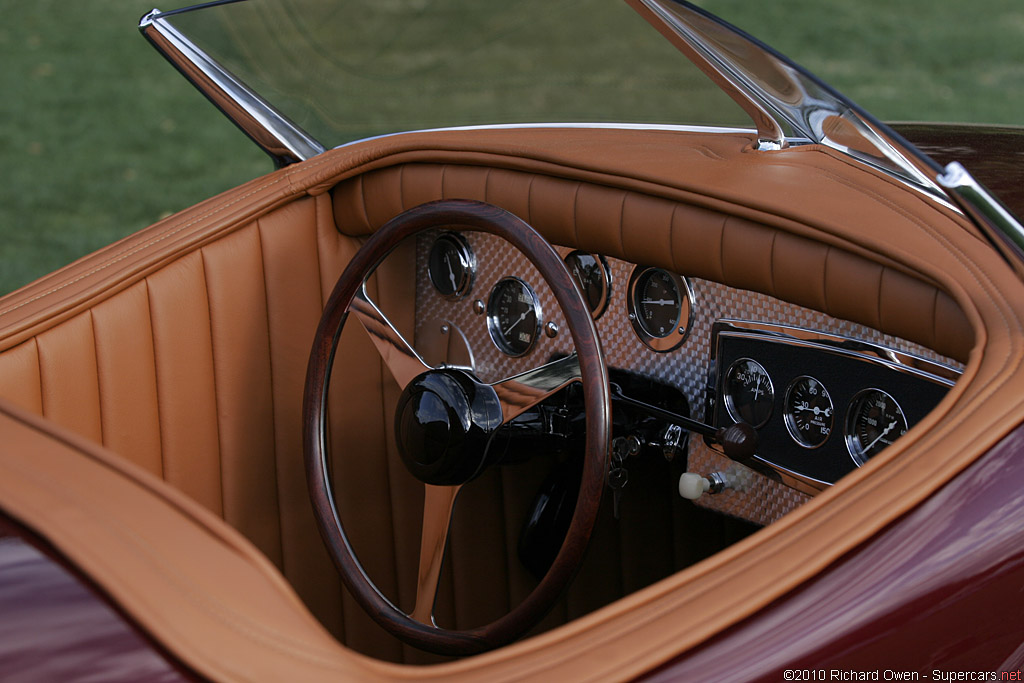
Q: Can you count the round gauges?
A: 7